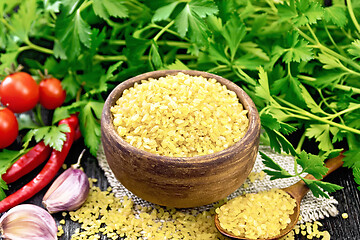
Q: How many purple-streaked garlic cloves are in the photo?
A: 2